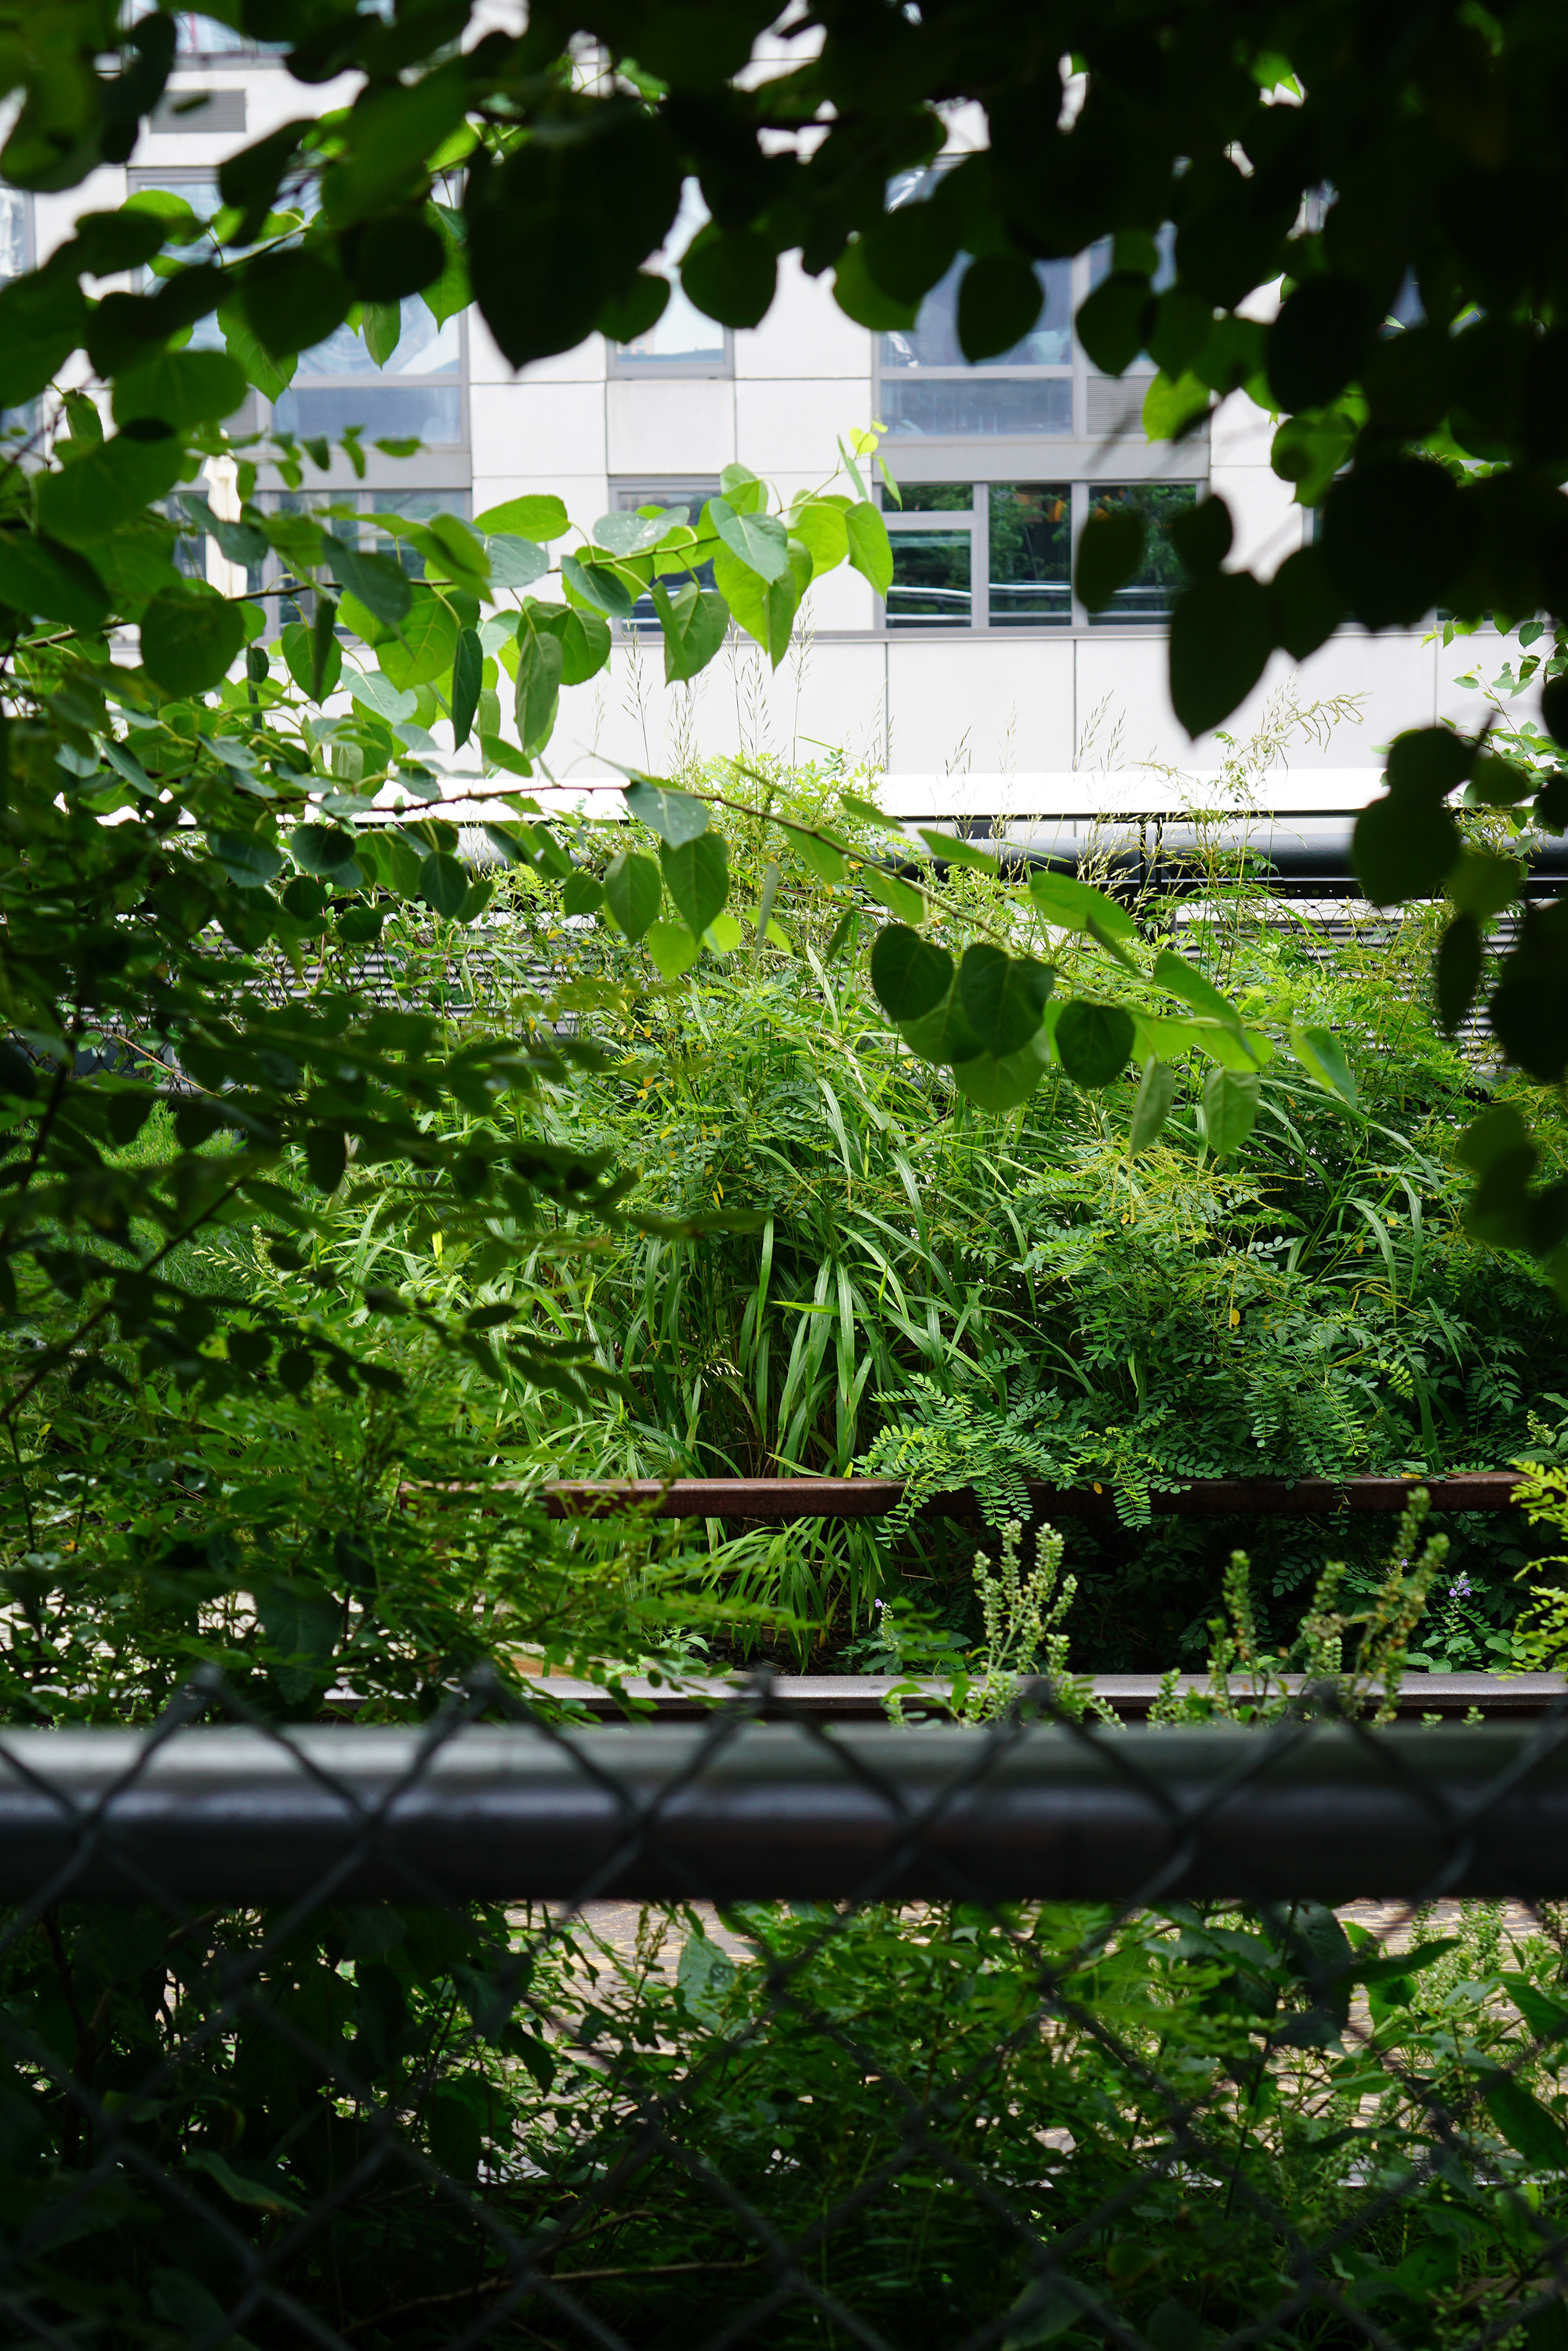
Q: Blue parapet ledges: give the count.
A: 0